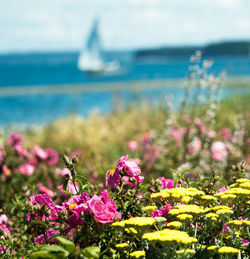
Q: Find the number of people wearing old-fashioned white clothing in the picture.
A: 0